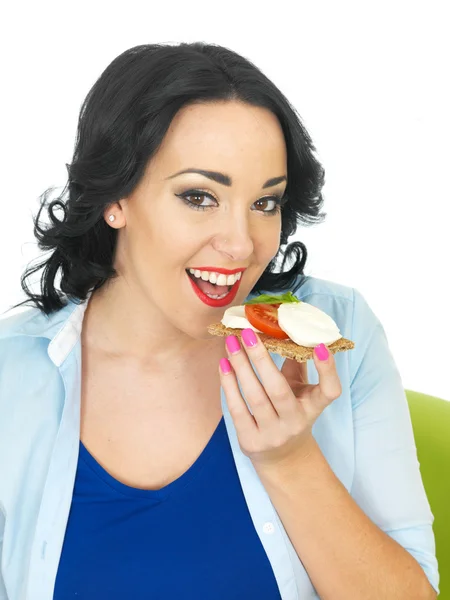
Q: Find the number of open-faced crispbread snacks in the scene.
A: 1